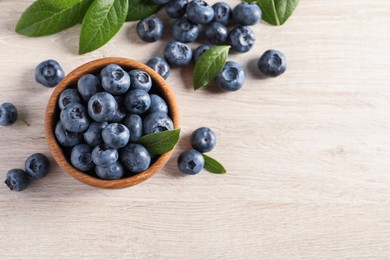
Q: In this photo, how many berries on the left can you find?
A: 4